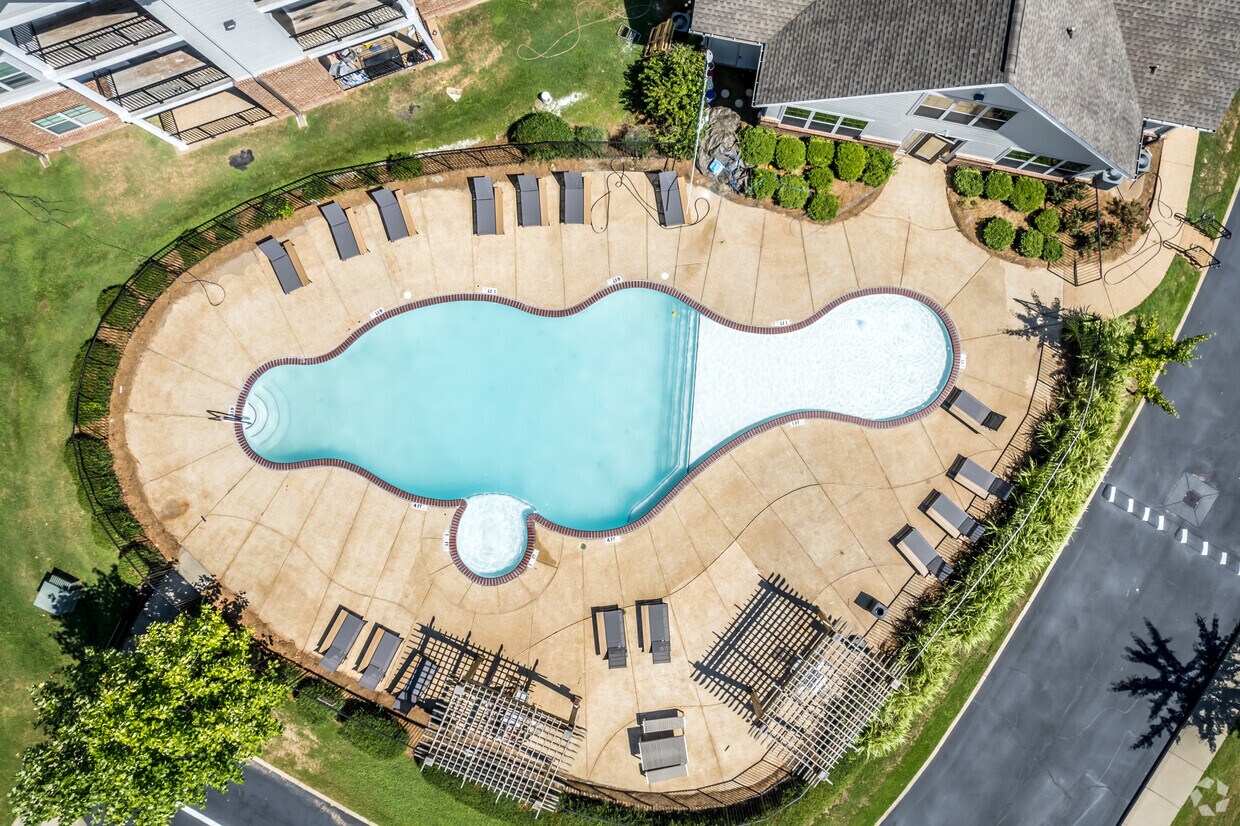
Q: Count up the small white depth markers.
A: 11